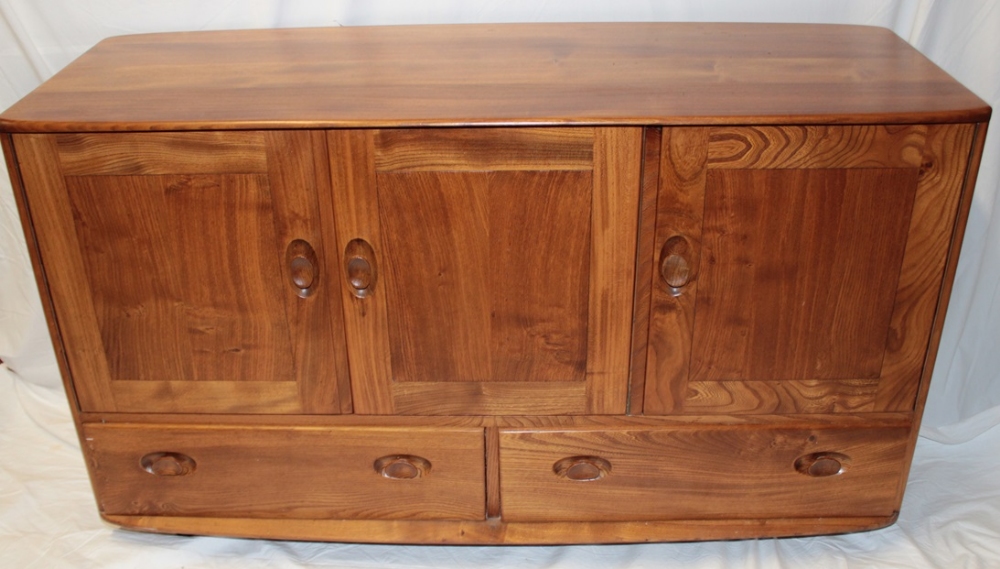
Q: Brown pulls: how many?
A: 7